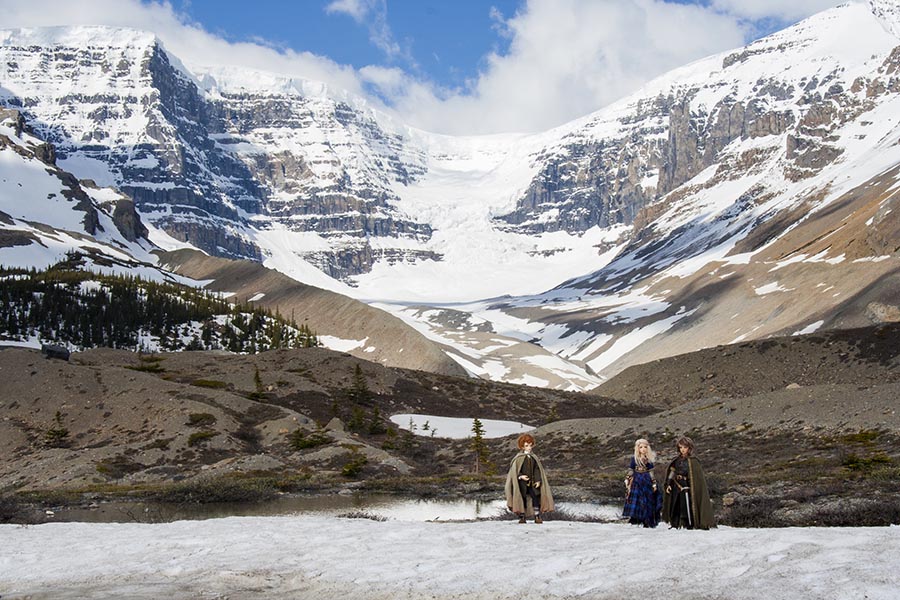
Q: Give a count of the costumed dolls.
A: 3